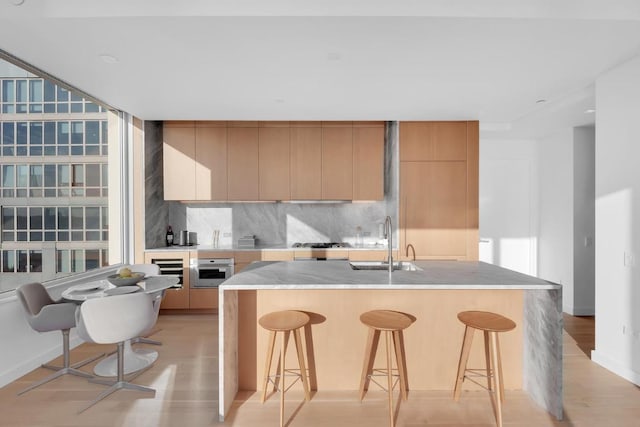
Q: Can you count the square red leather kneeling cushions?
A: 0